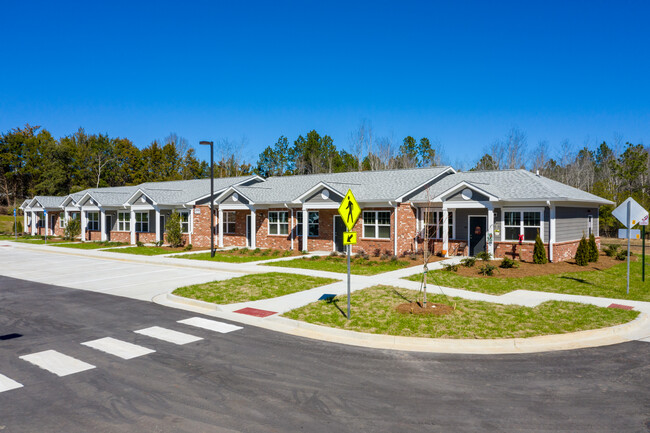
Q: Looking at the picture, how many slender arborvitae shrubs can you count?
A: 3